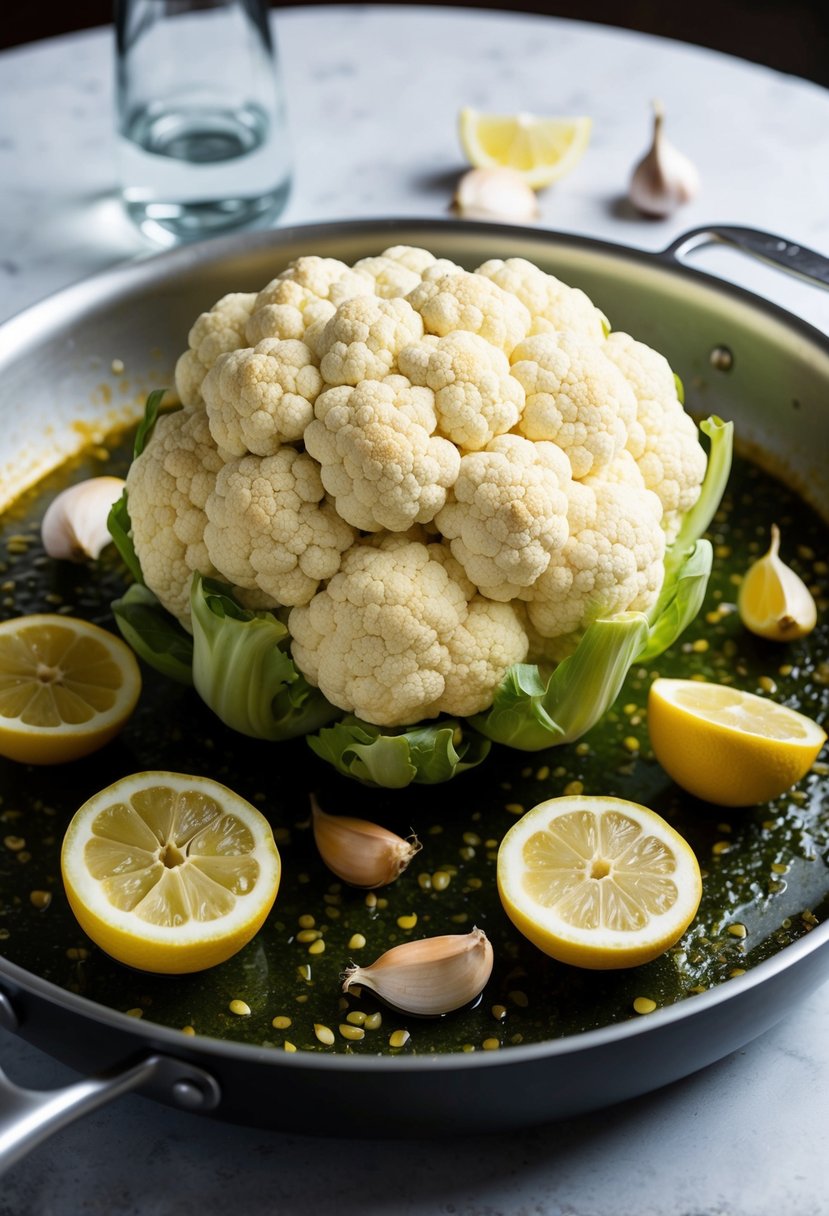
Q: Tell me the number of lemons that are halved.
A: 4